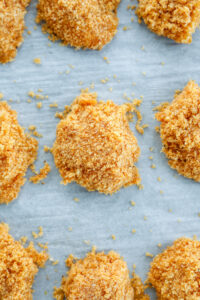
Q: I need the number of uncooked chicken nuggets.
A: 9